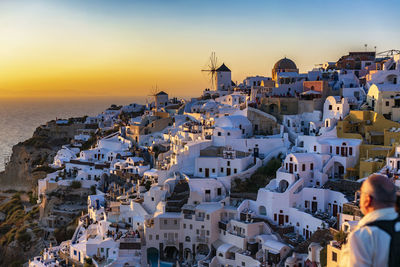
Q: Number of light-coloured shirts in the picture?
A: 1